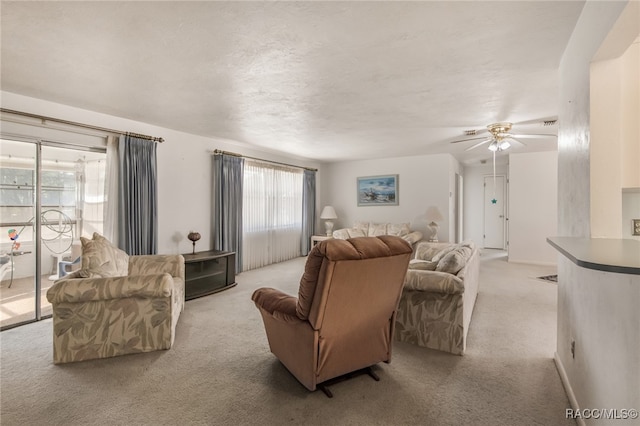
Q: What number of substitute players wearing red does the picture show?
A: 0